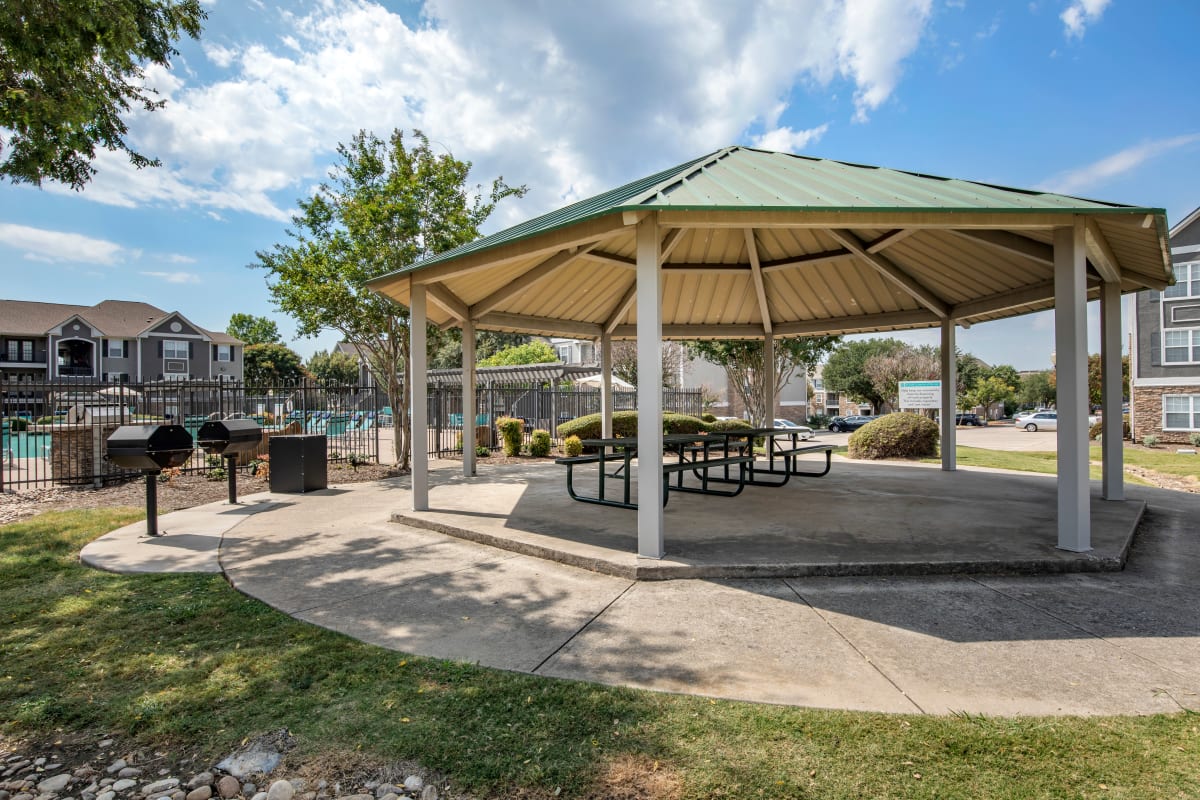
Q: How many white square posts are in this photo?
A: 8